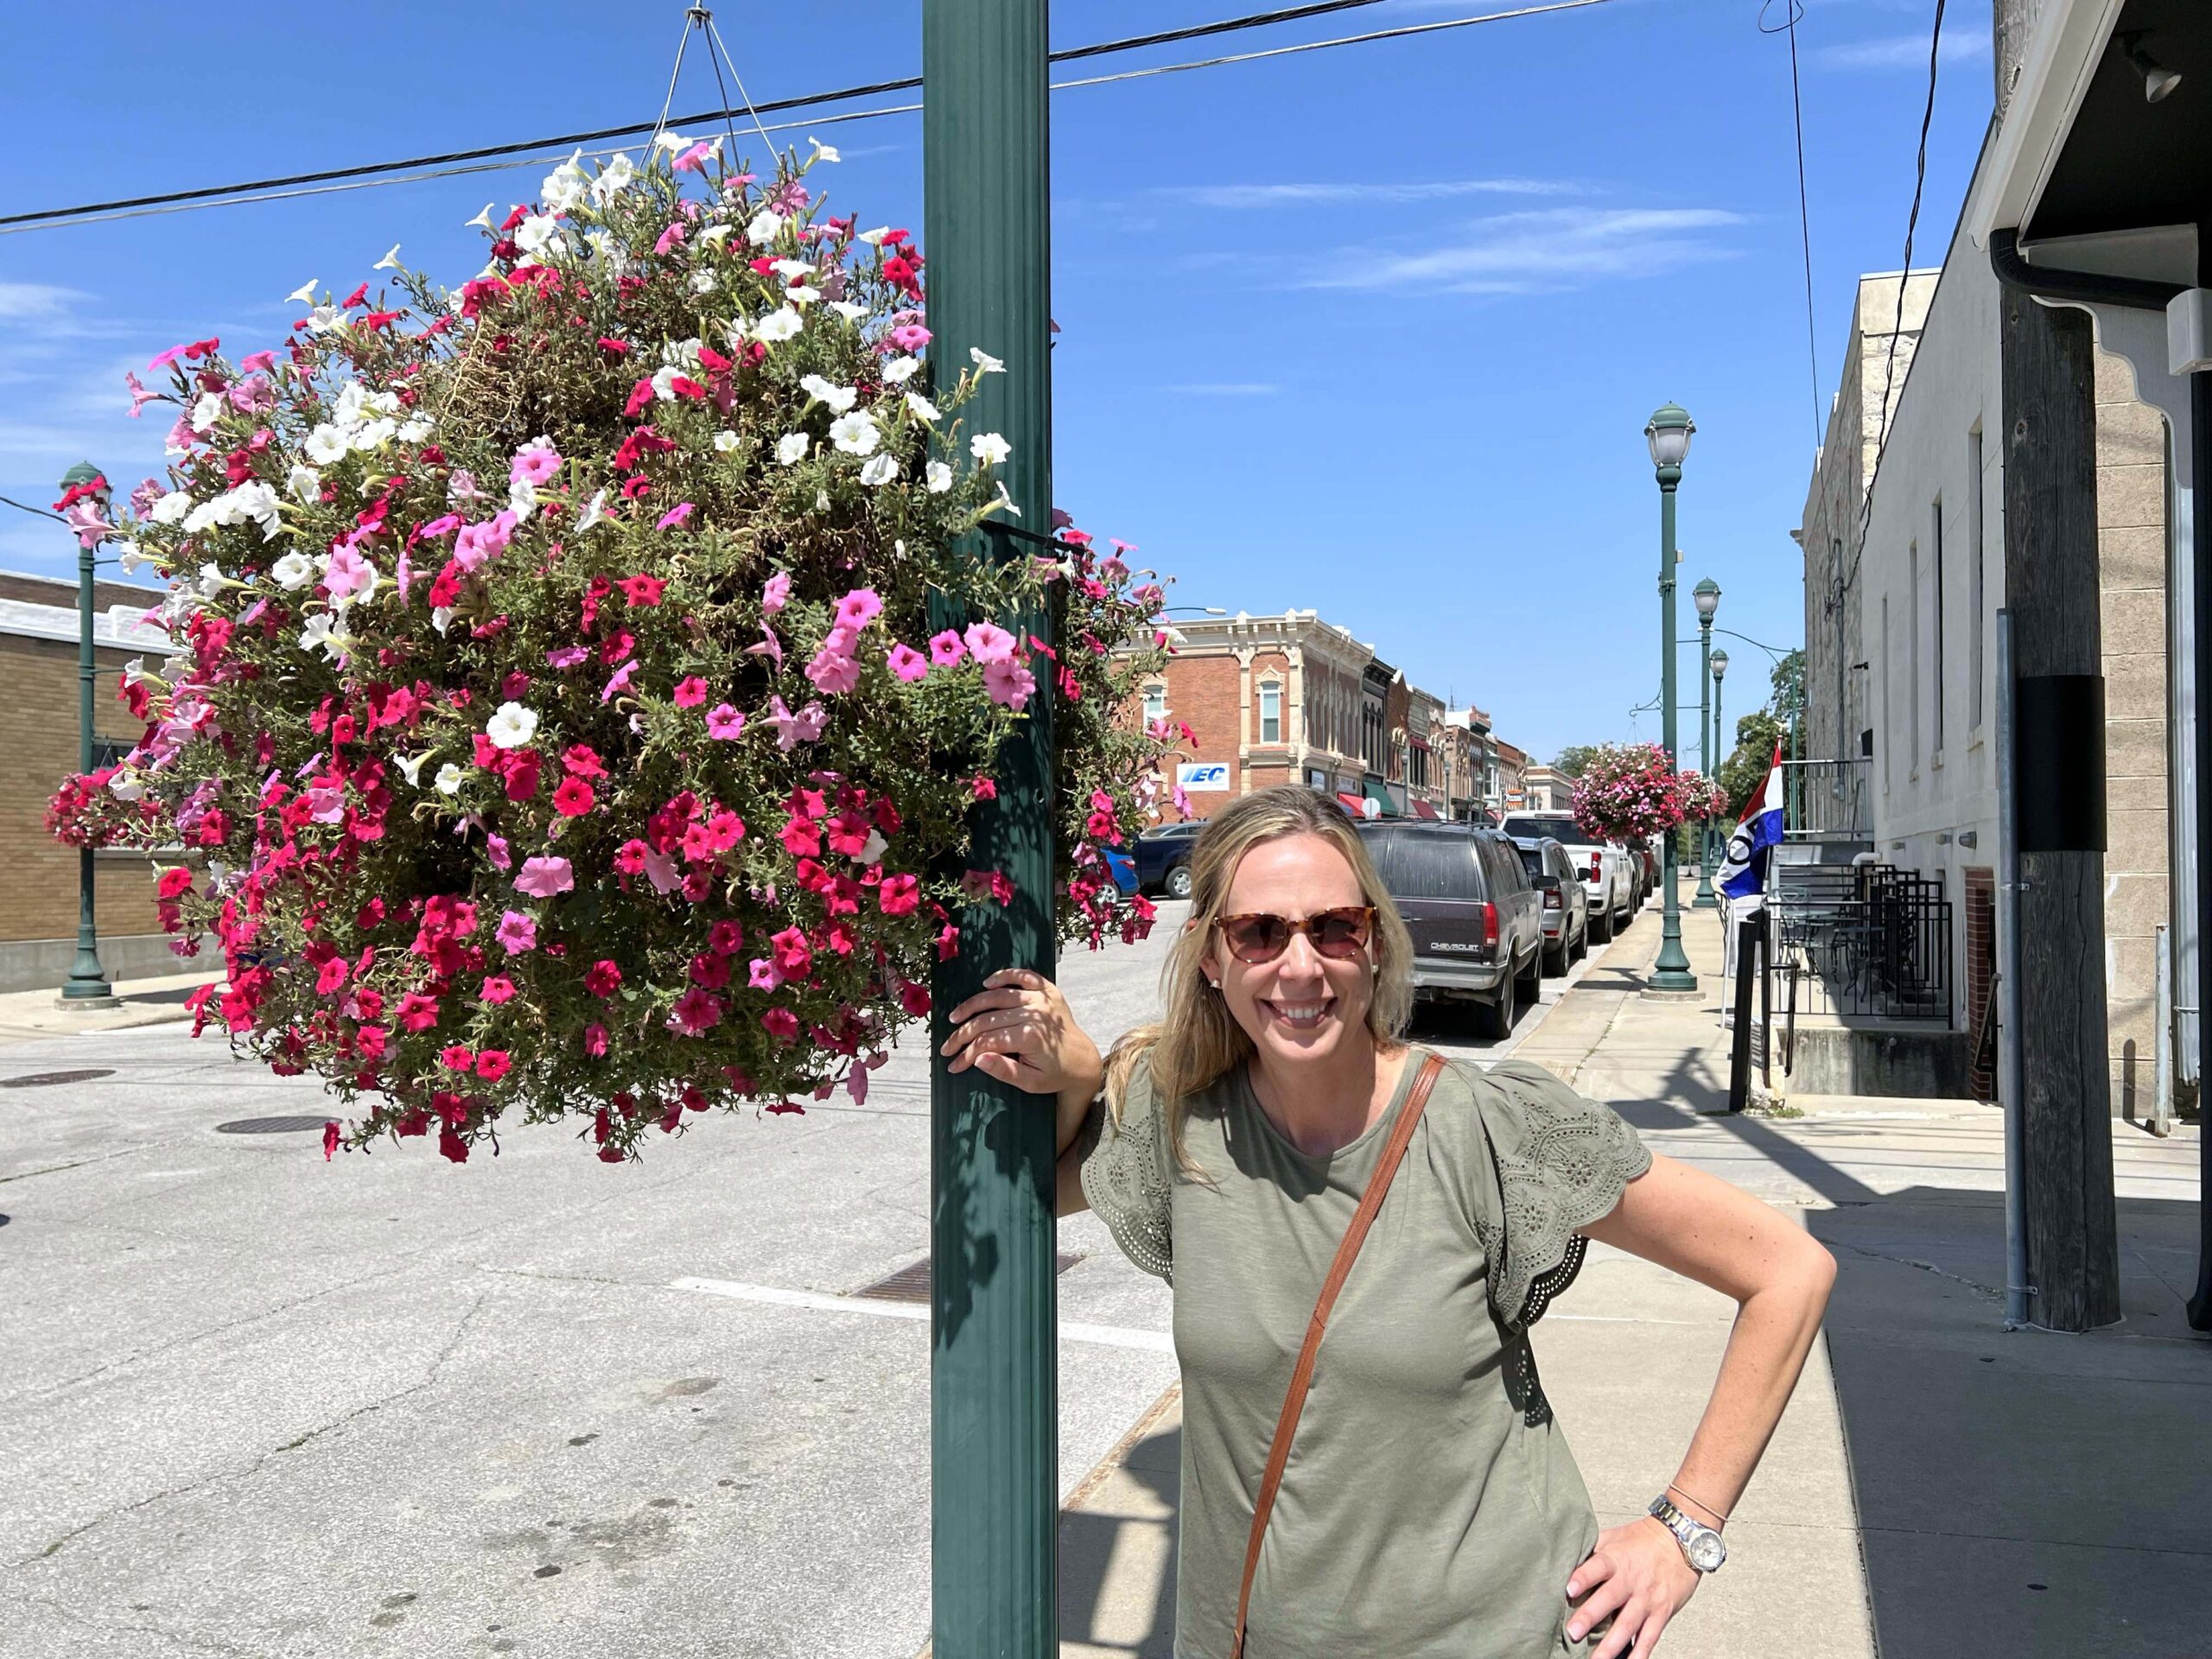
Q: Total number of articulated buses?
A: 0